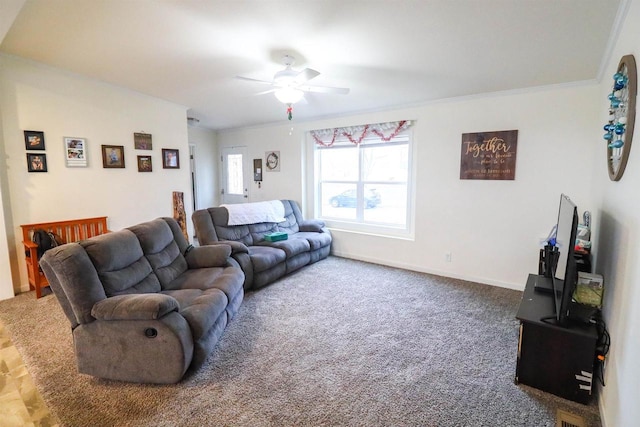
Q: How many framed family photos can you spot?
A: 7